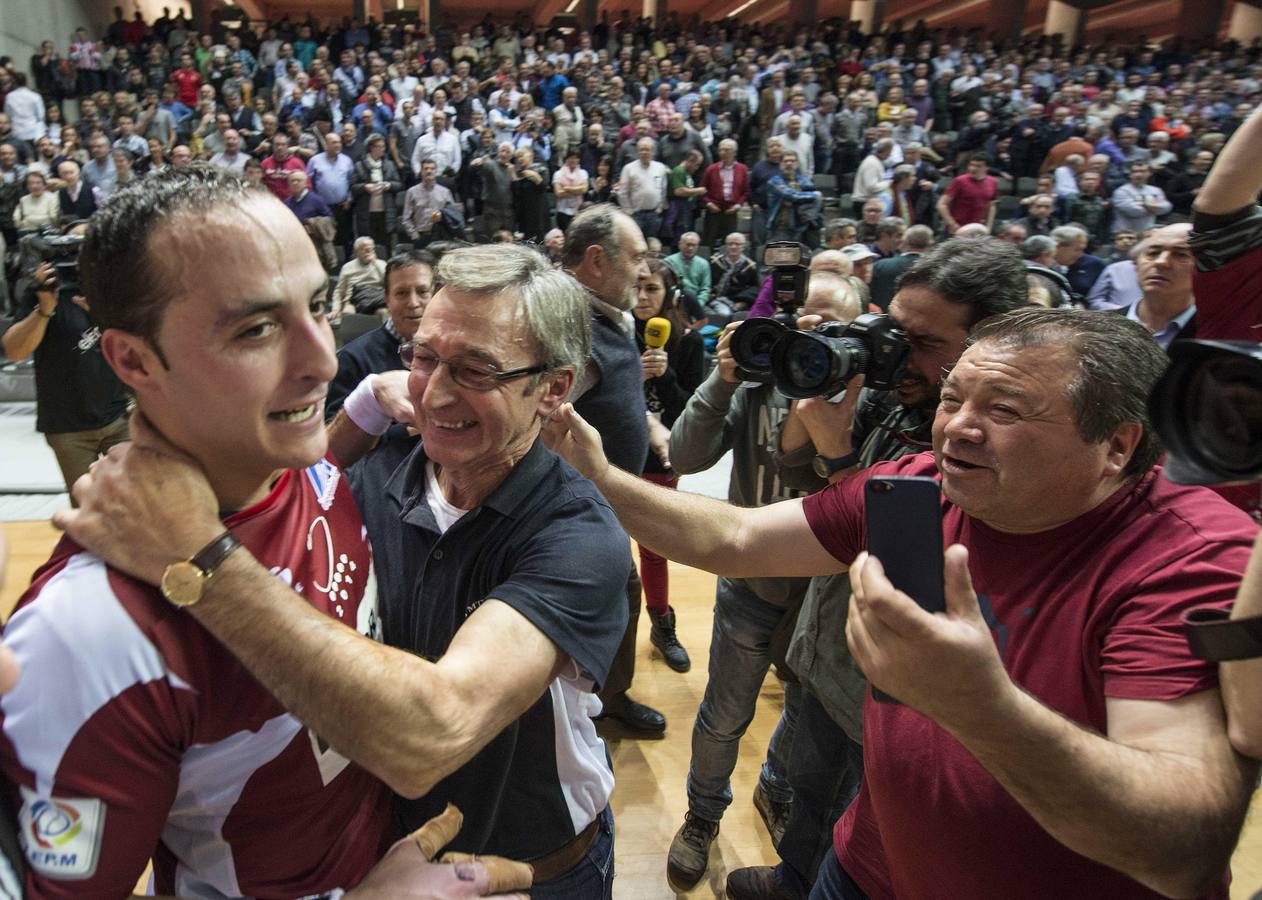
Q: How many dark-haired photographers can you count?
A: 1